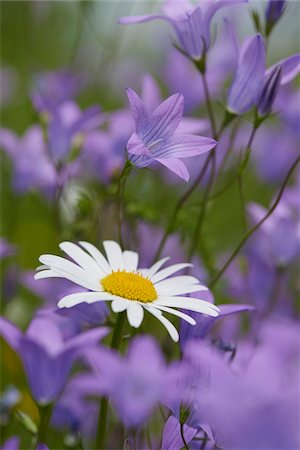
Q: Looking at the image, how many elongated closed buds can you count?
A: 2